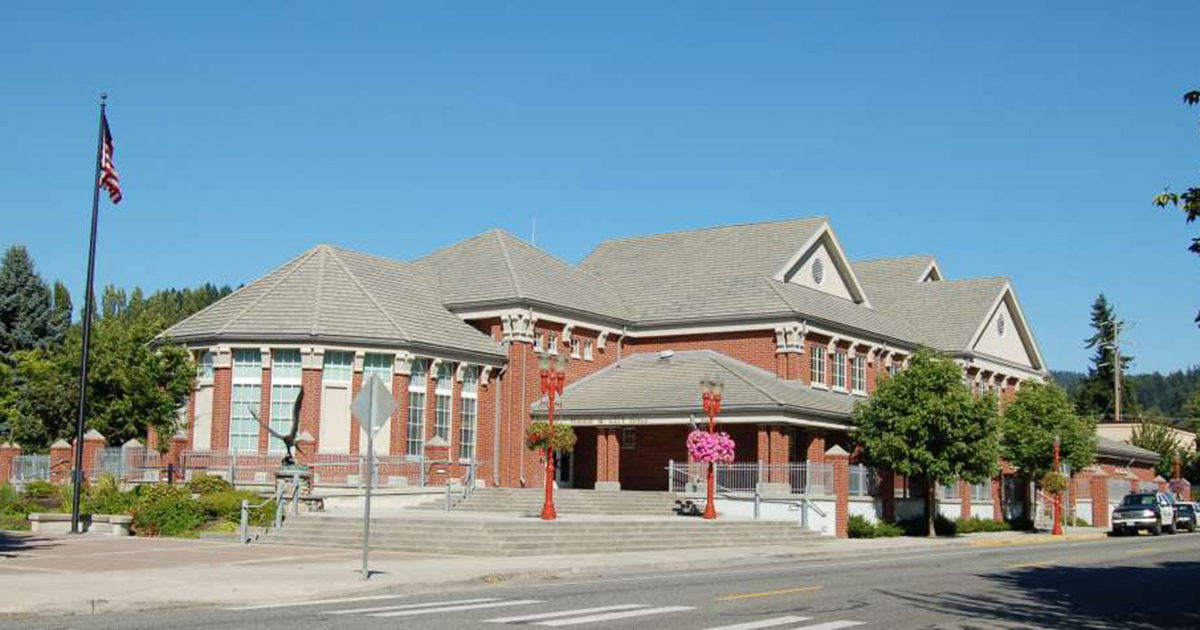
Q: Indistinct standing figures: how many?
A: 0